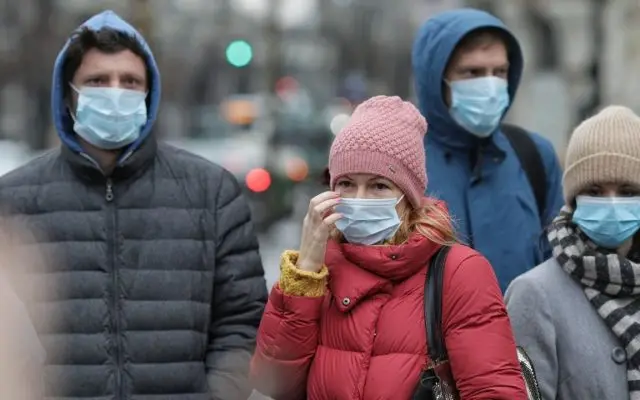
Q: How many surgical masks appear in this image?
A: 4